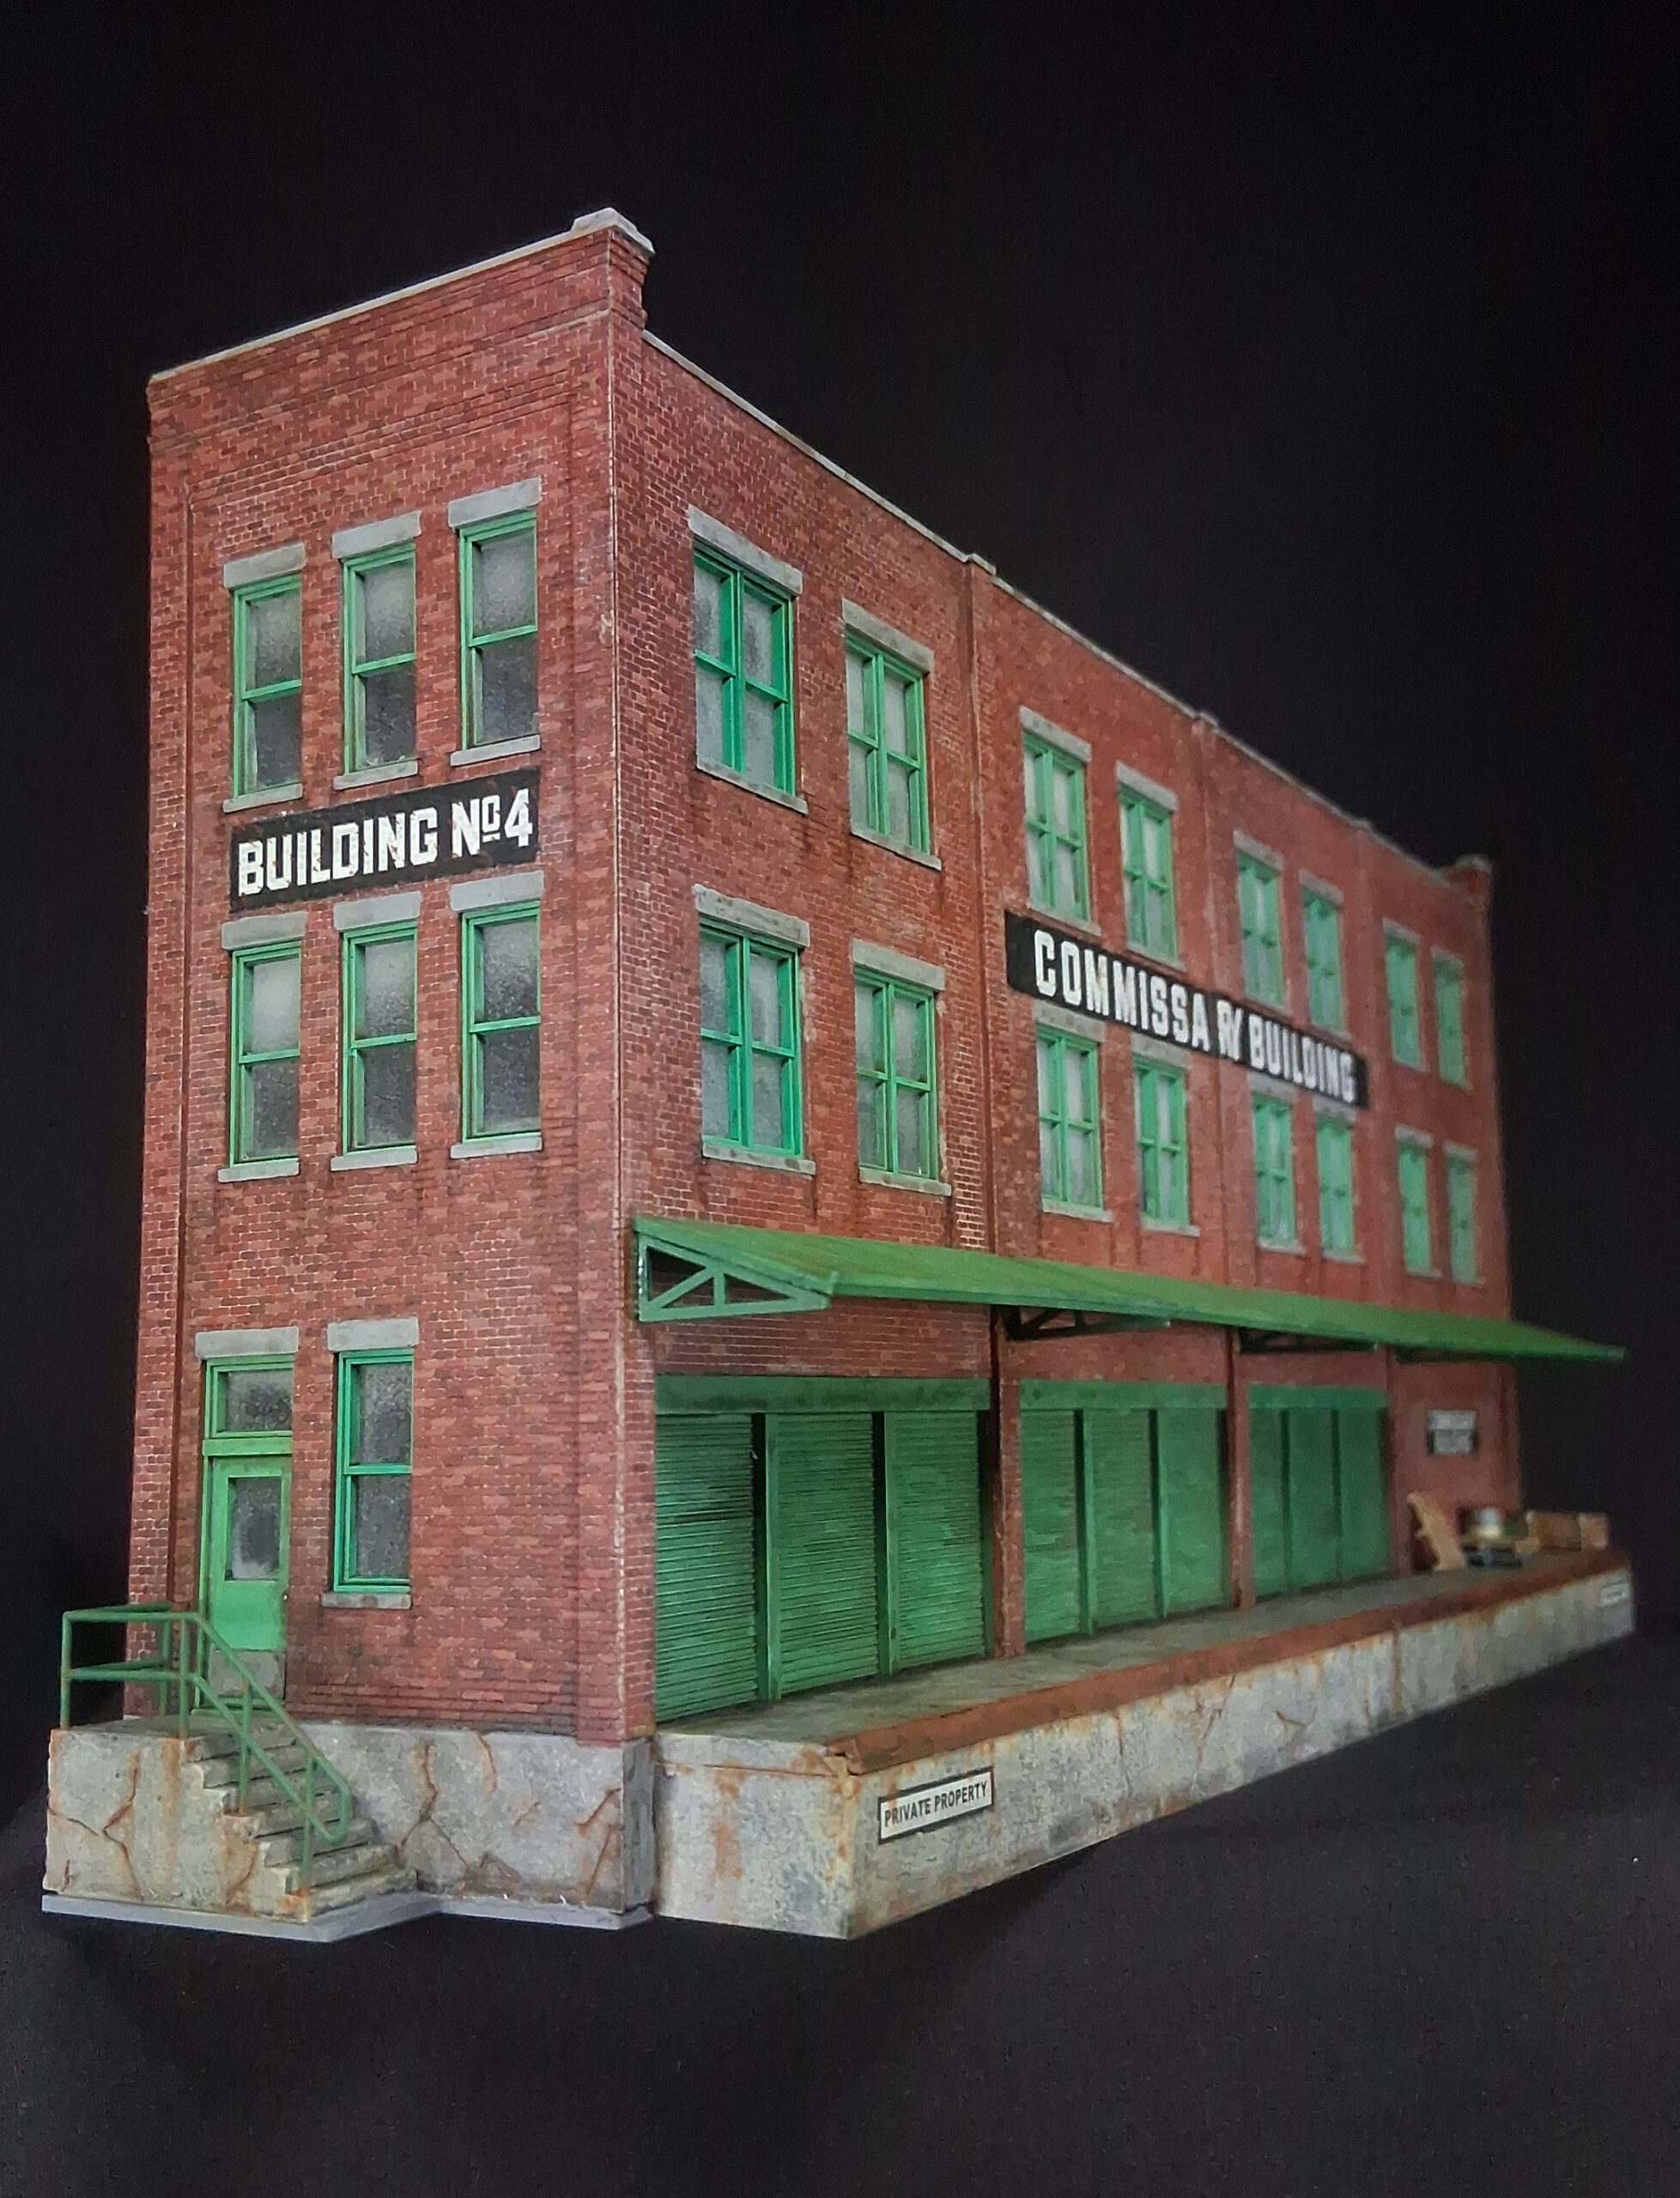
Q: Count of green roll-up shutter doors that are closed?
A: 9